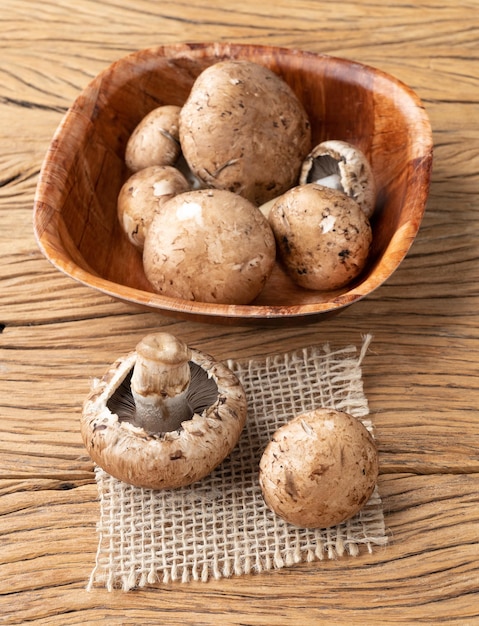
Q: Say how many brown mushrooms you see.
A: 8